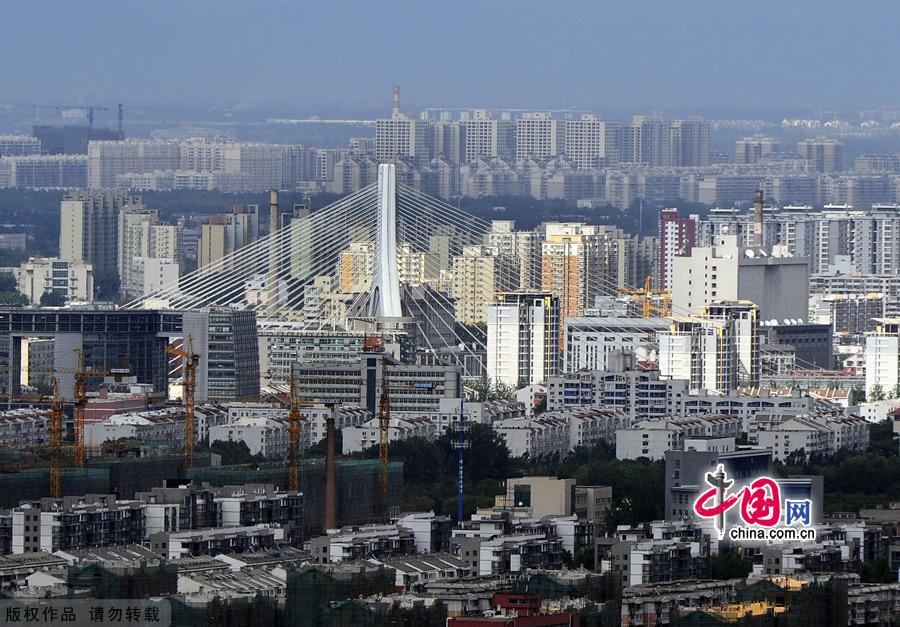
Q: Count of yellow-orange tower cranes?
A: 6